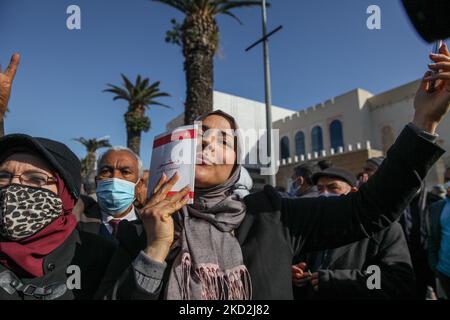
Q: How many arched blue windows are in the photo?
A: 4